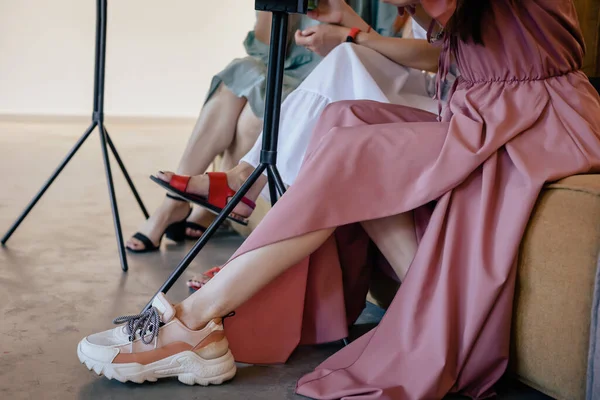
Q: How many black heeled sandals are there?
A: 2